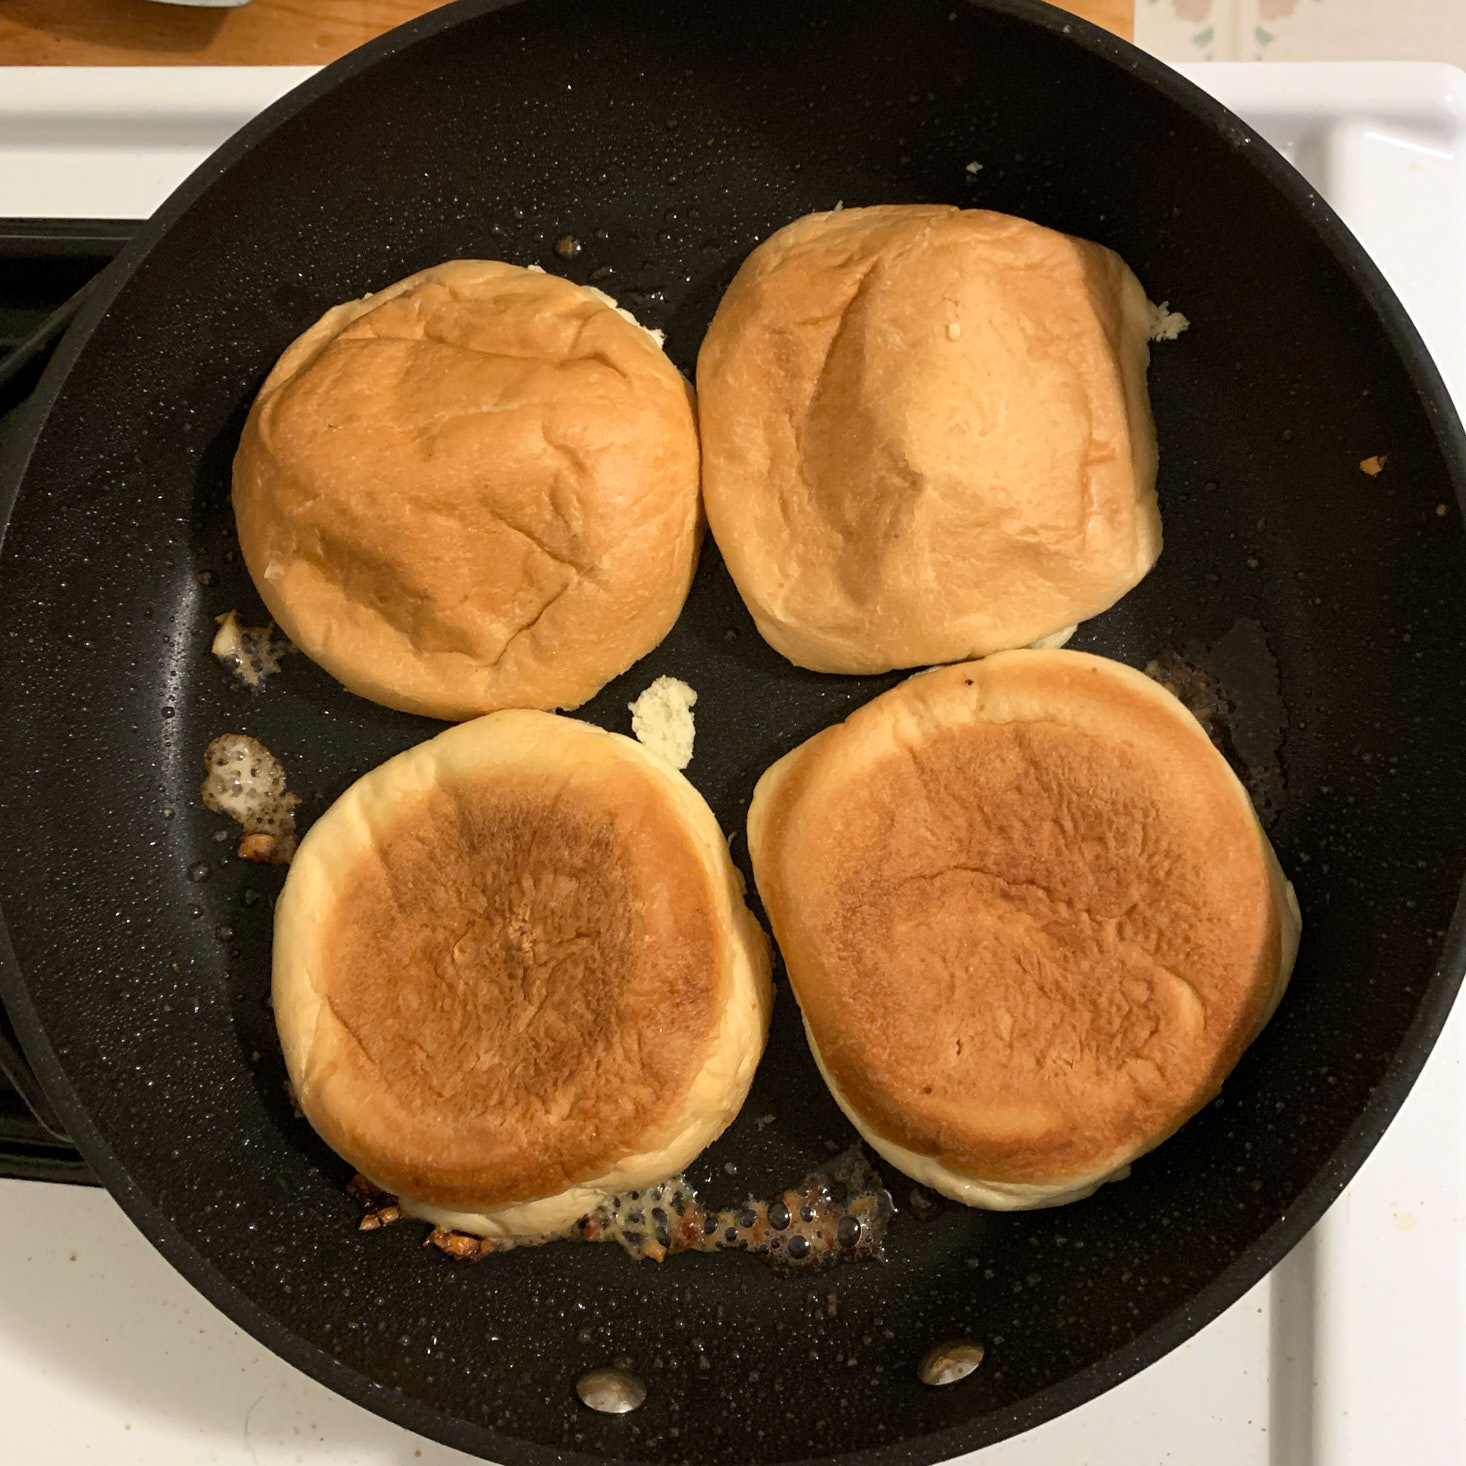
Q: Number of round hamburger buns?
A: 4